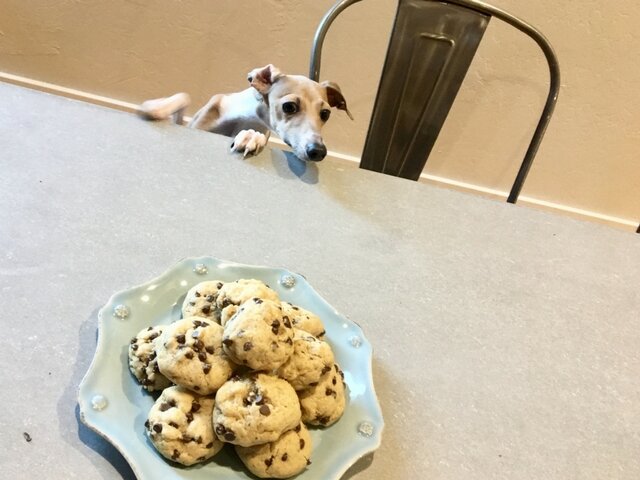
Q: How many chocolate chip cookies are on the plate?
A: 11